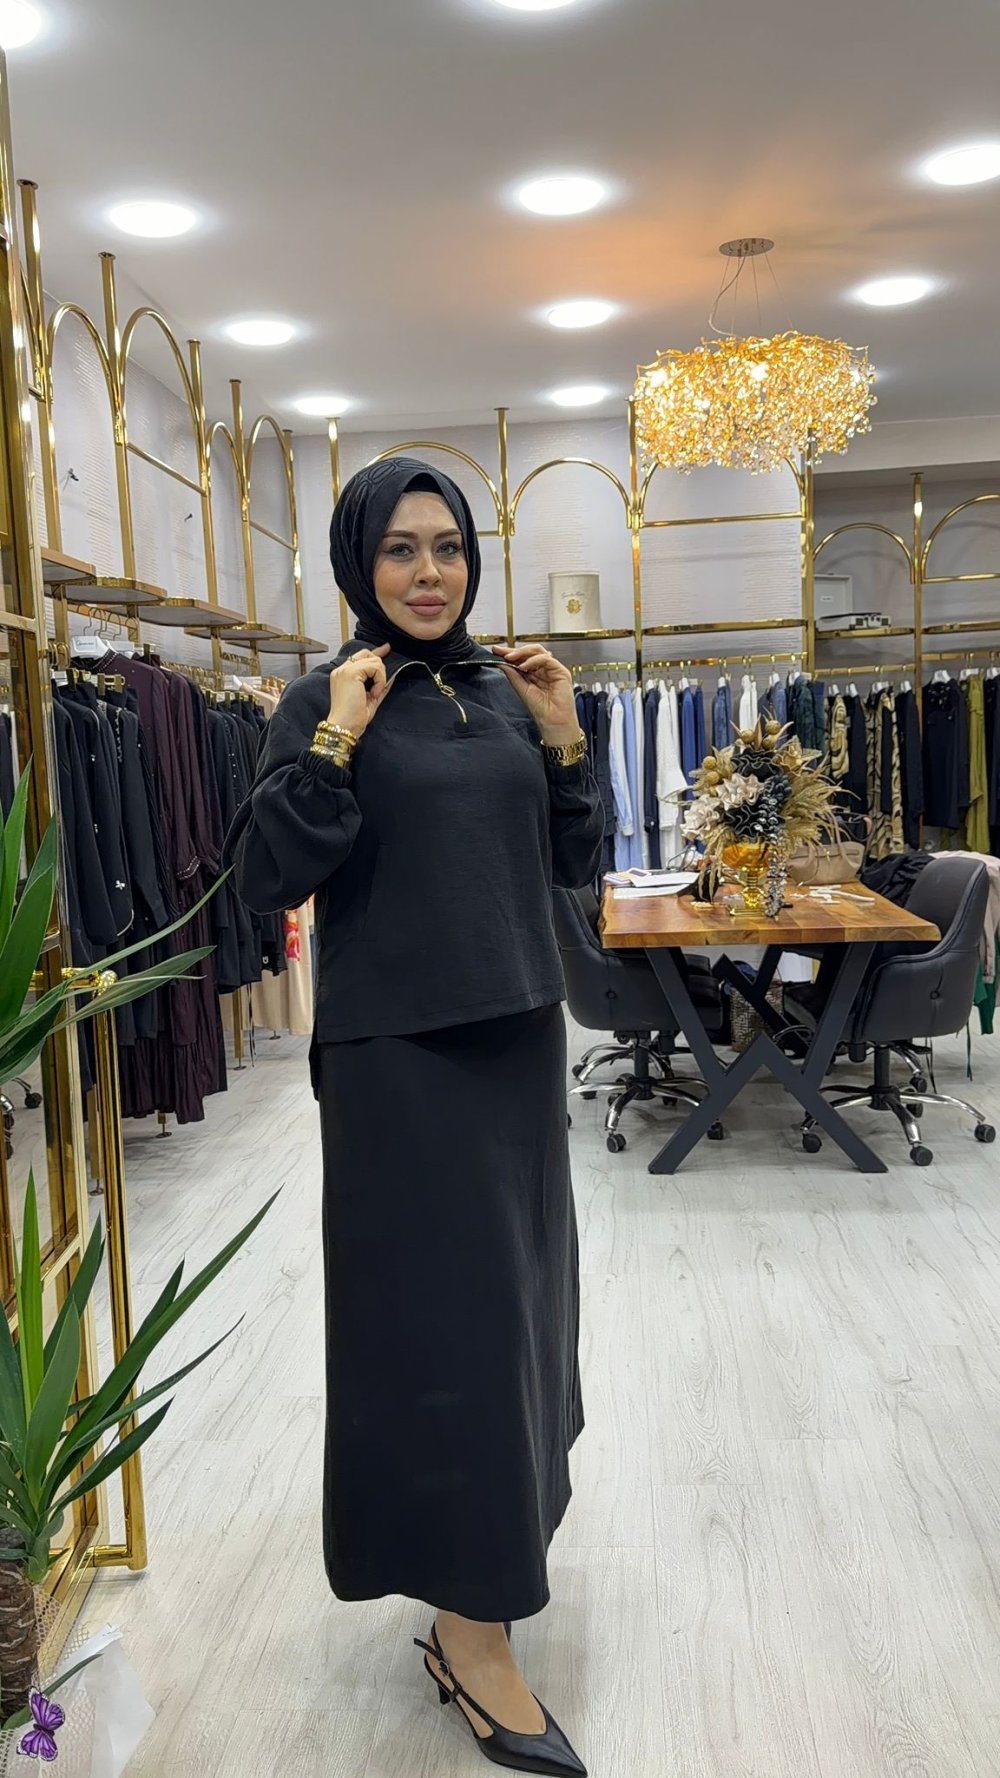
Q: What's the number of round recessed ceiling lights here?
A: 10